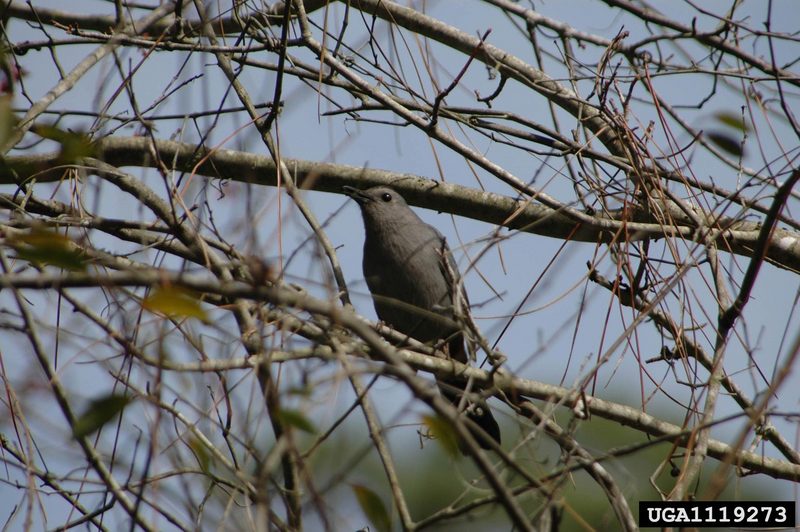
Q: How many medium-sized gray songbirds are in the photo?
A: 1